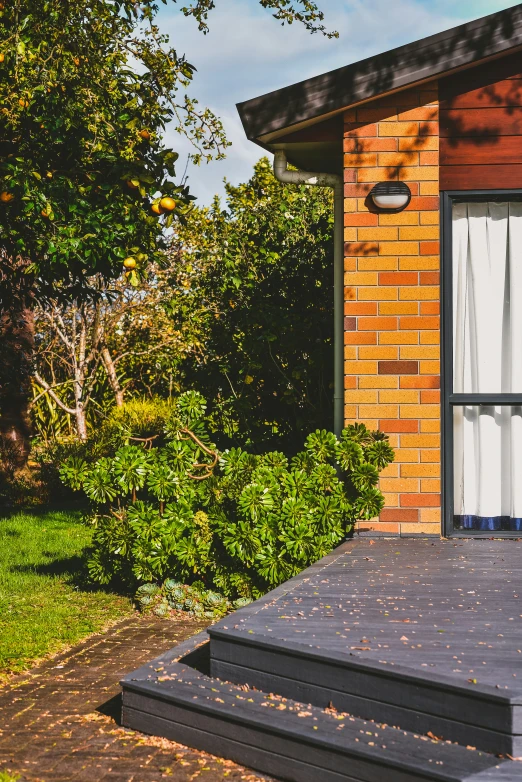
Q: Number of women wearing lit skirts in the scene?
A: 0